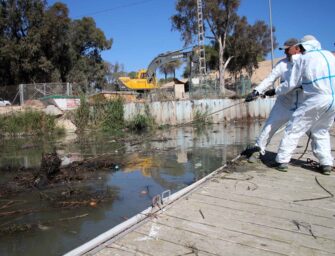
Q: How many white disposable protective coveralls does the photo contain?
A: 2